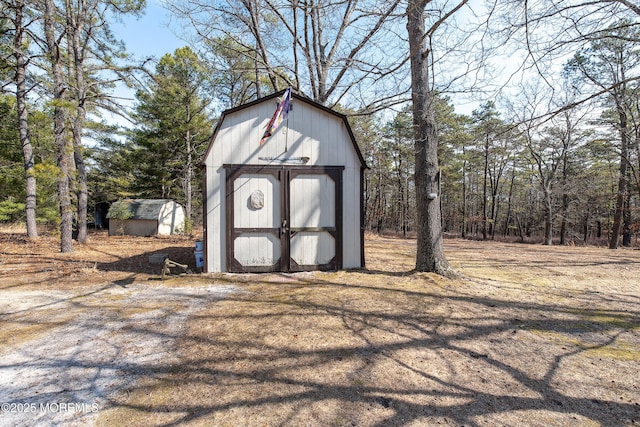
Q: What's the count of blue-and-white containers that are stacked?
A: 2